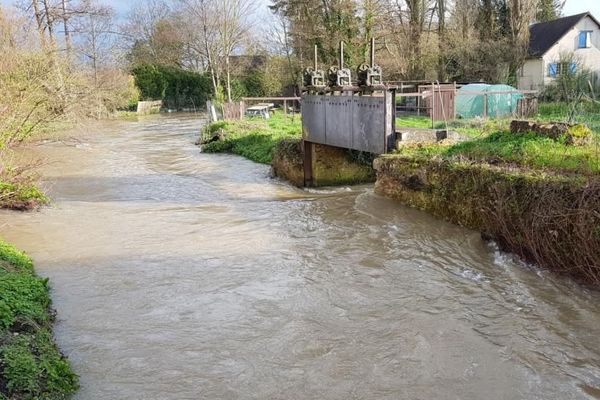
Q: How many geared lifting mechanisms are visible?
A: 3